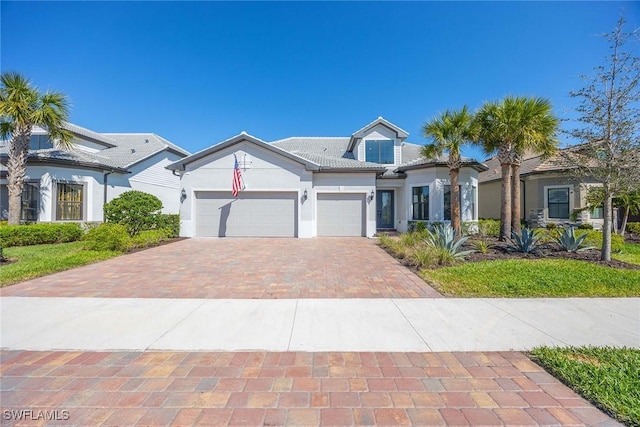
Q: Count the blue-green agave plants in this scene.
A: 3